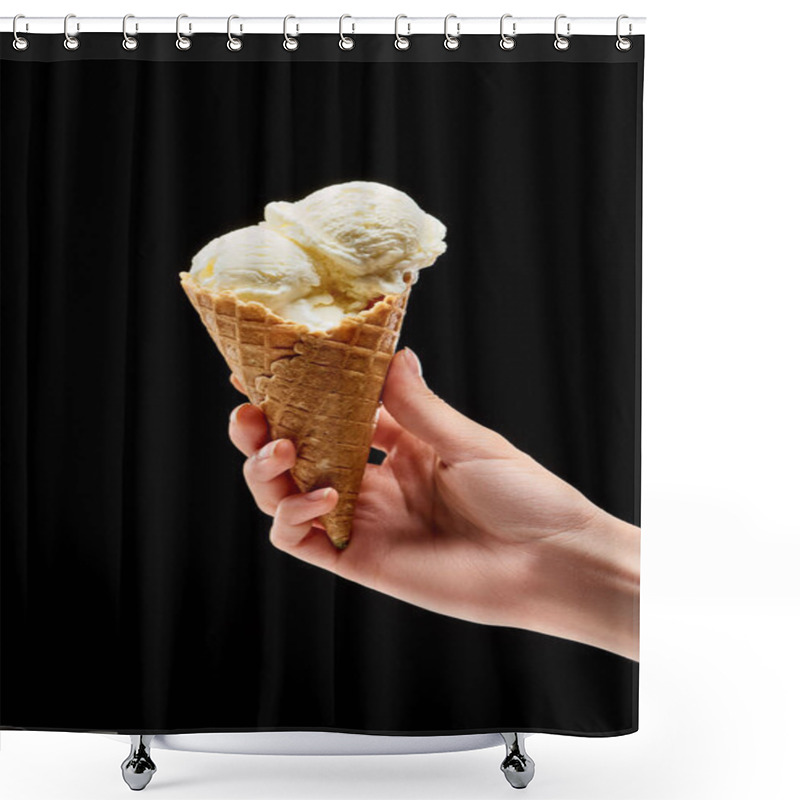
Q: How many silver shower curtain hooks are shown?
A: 12